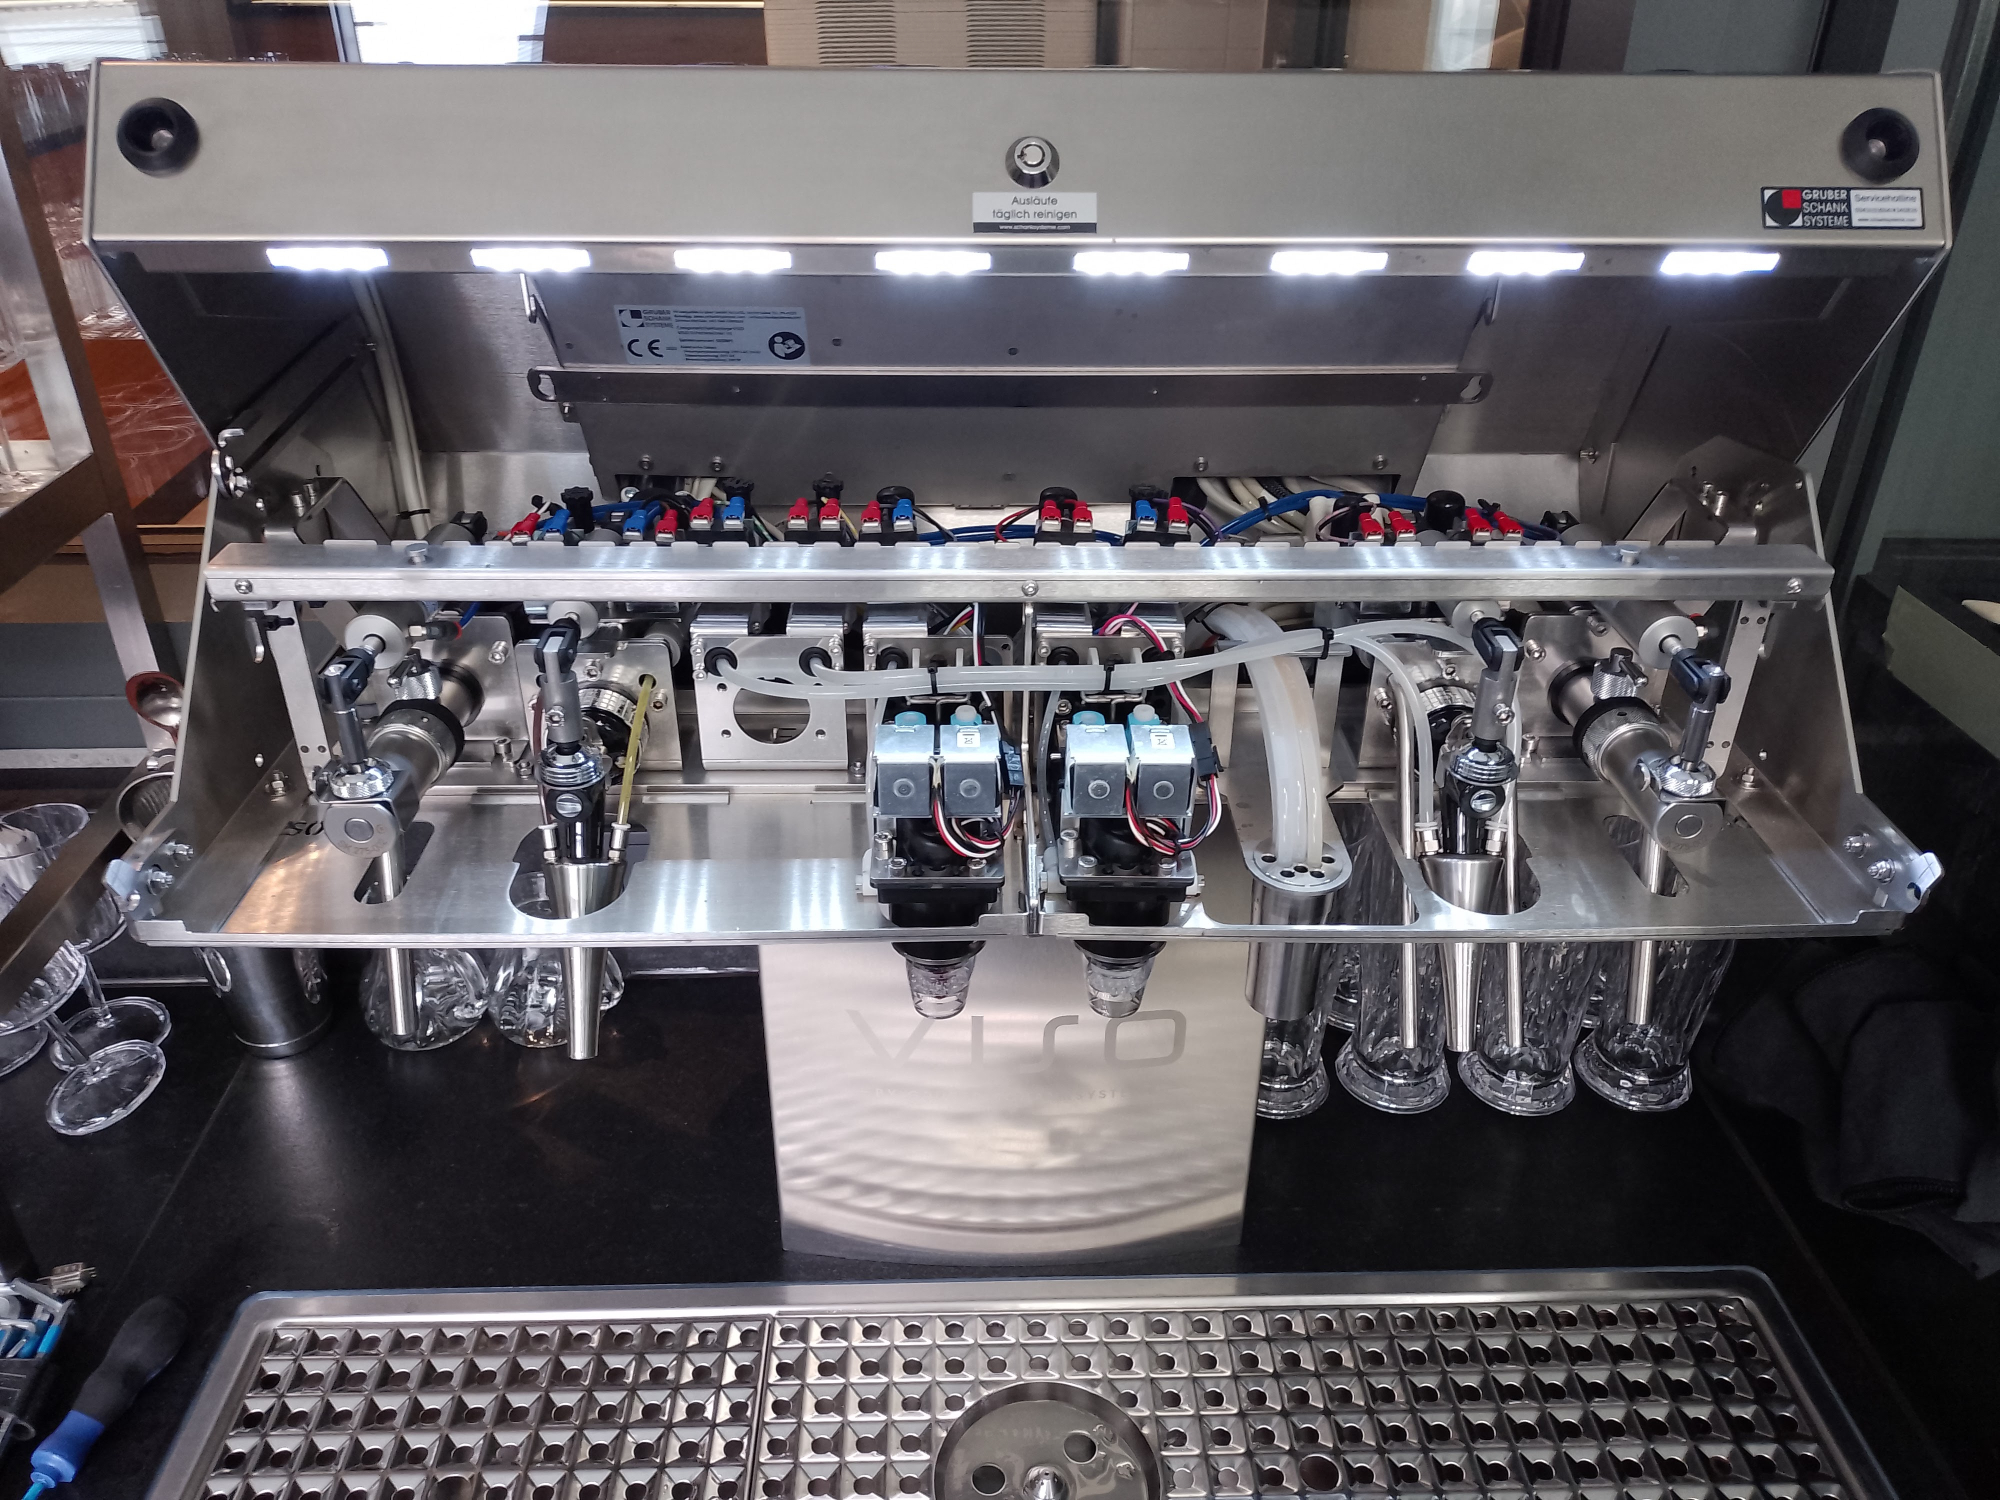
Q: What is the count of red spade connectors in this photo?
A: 13